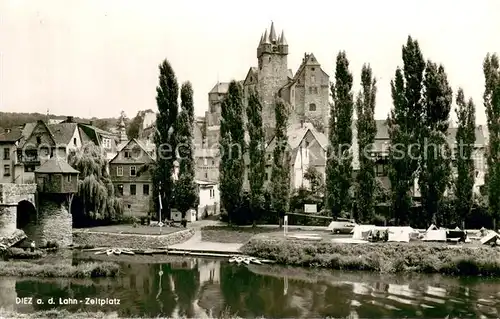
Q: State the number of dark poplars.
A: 11